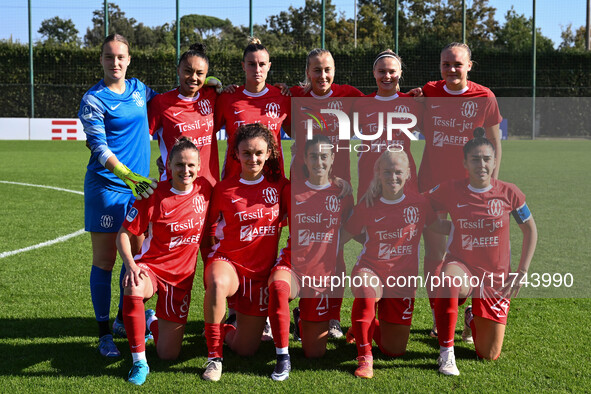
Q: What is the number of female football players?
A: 11